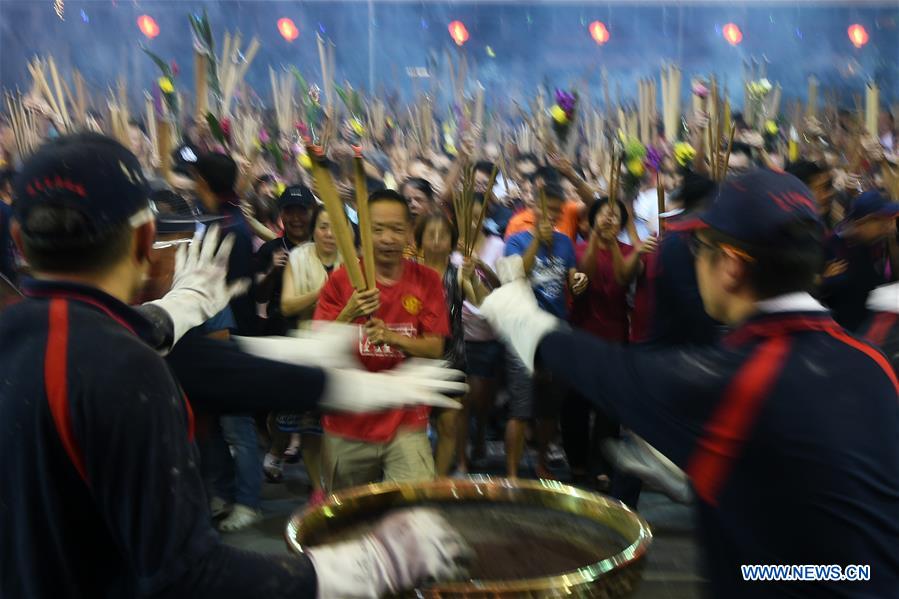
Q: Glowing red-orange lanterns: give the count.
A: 6